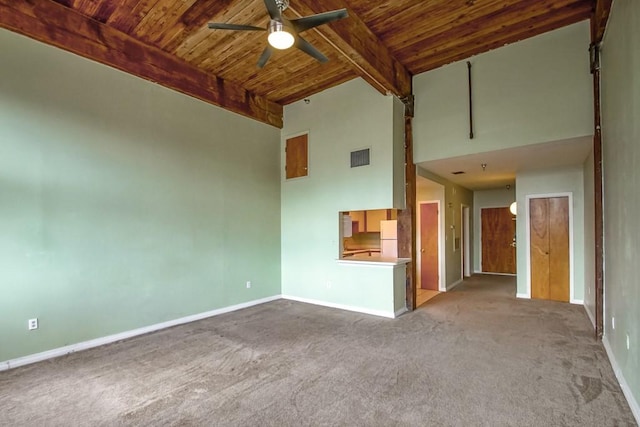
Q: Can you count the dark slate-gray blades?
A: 5